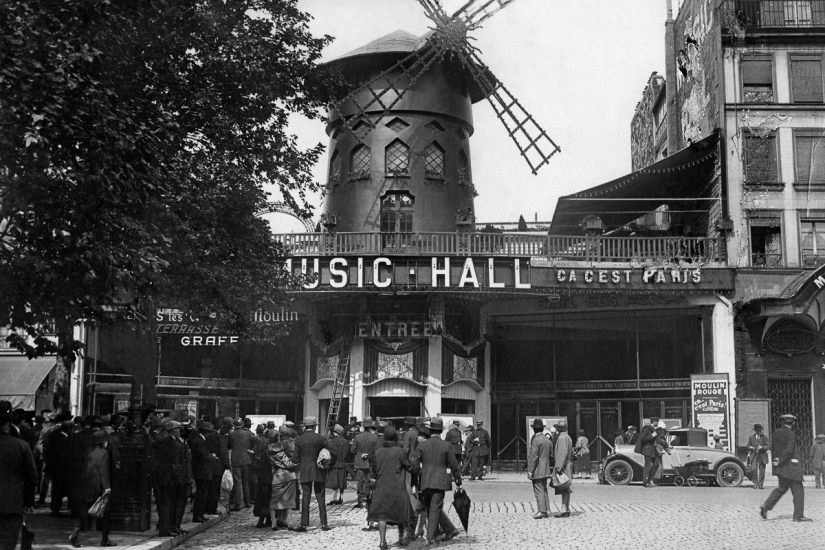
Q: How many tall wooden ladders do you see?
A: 1